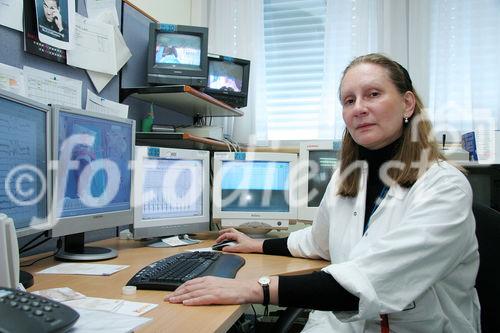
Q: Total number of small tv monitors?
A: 2